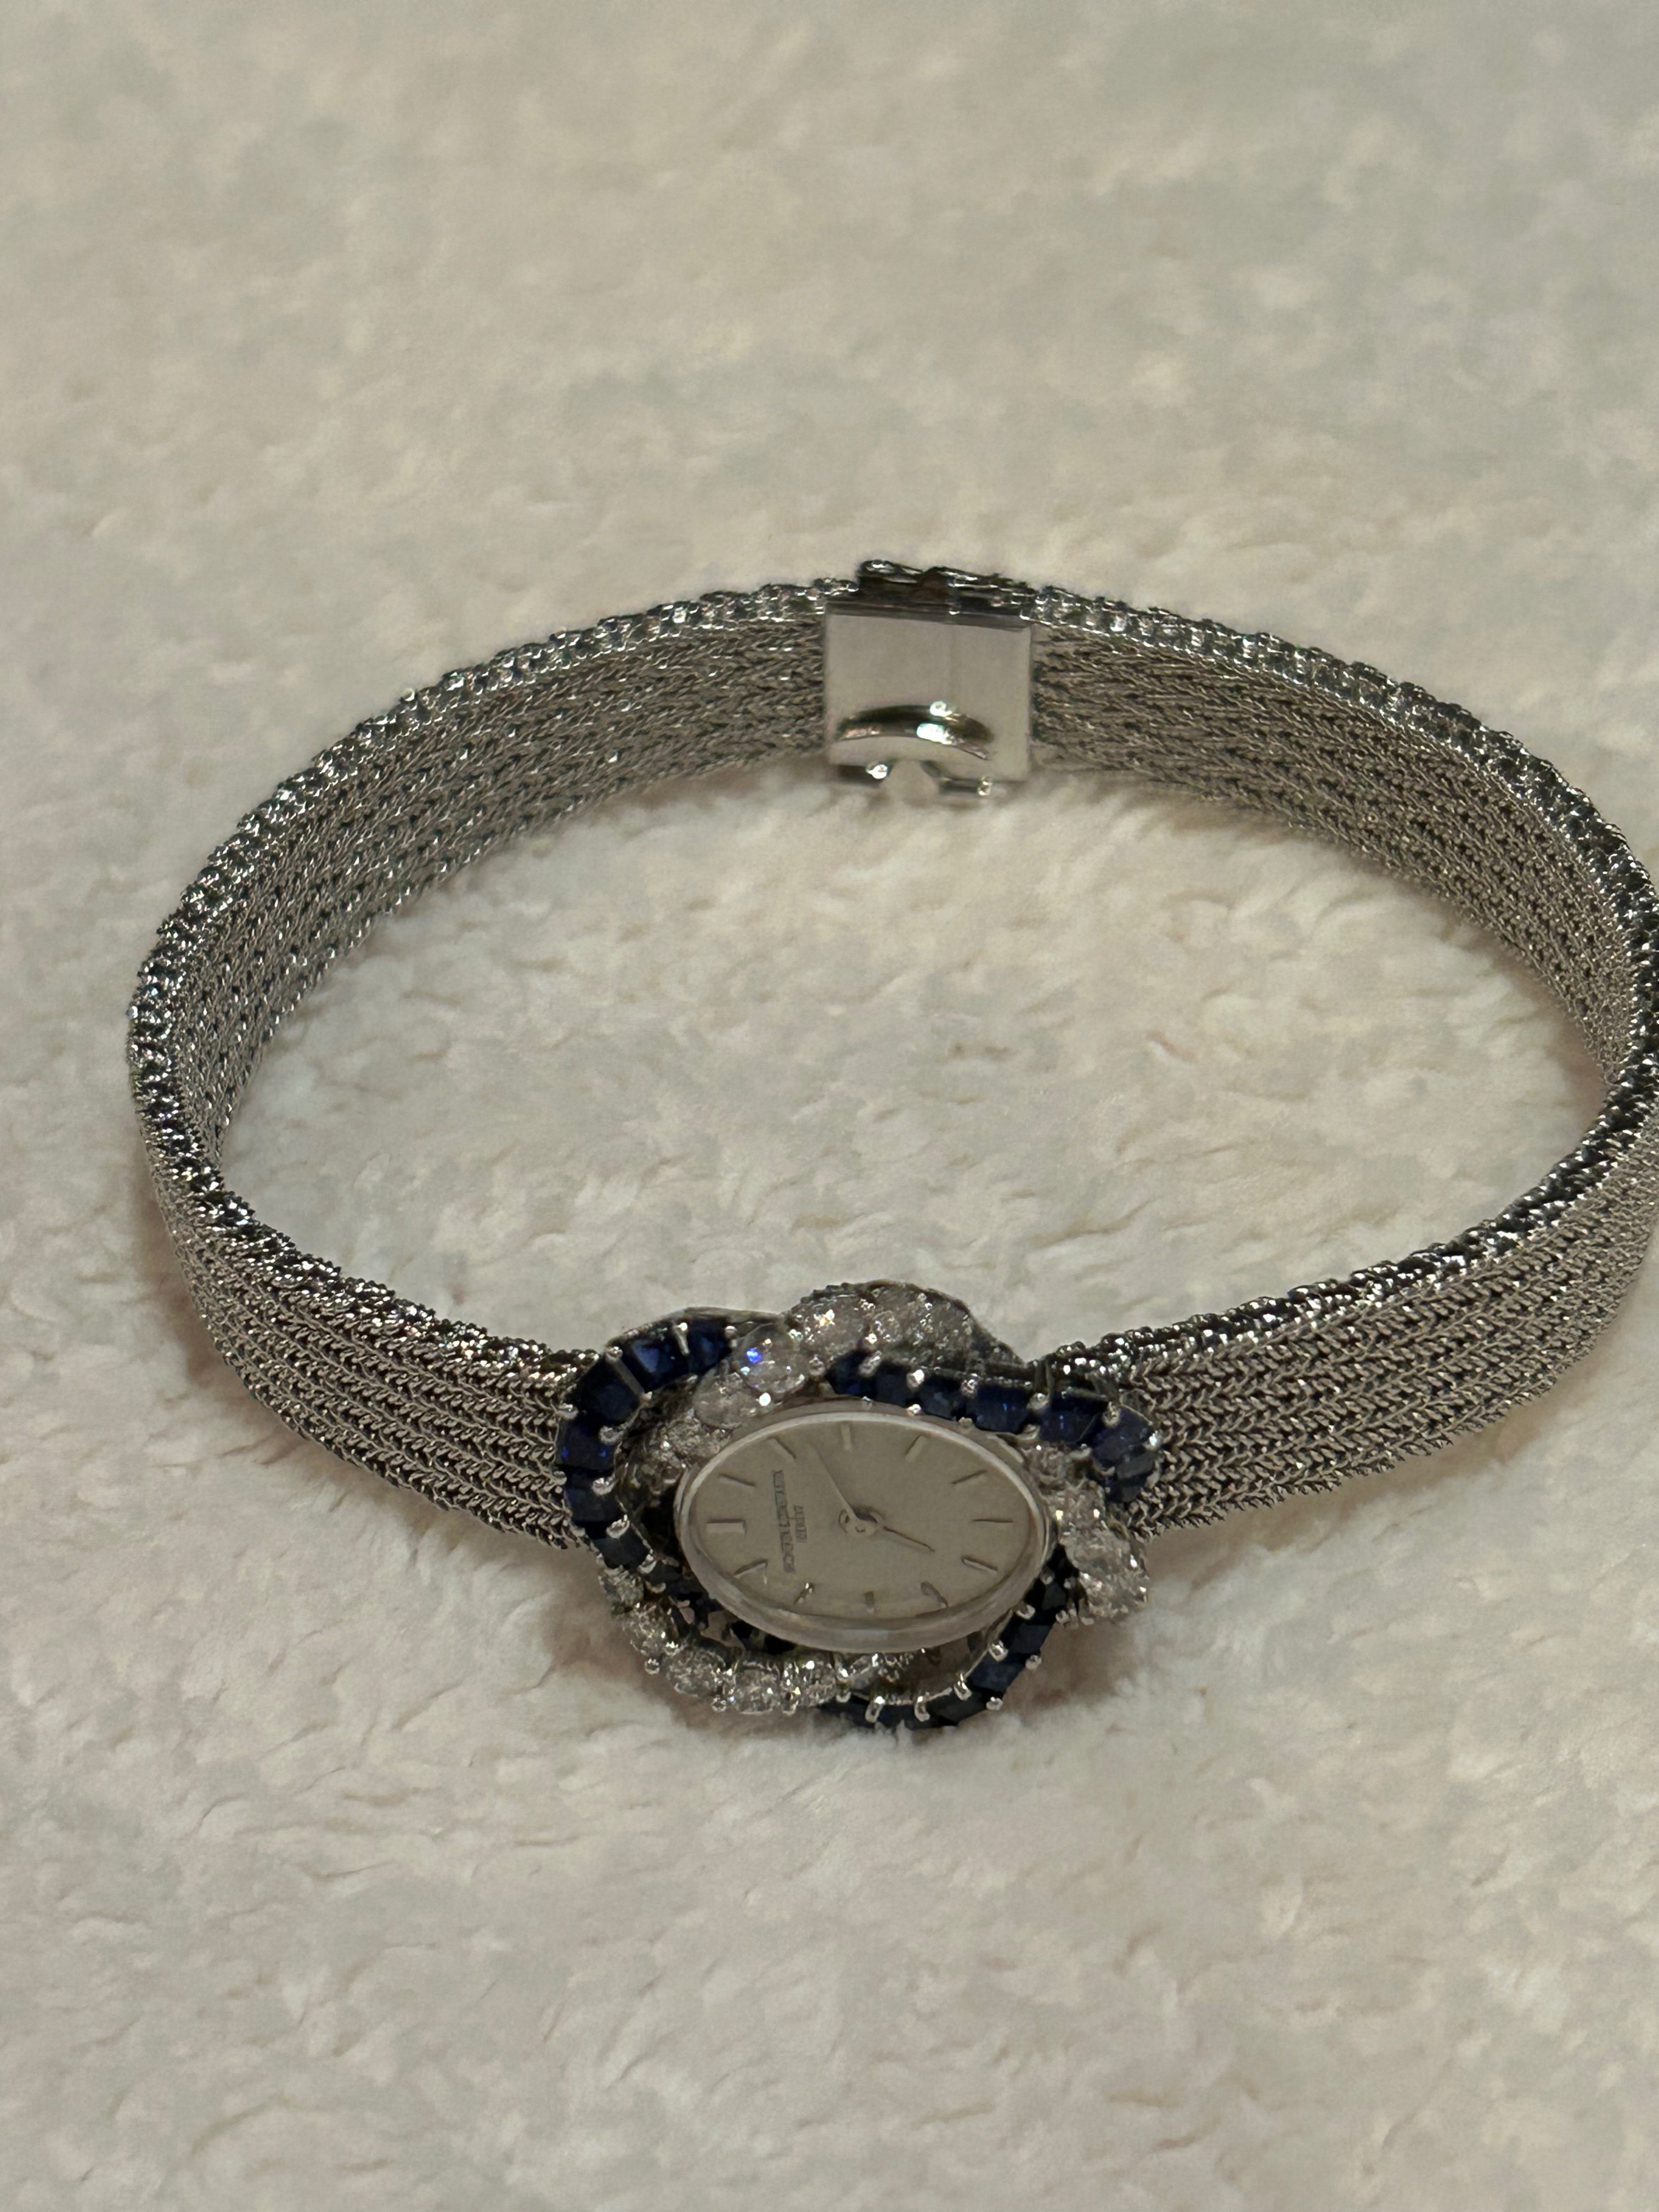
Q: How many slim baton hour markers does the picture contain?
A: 12